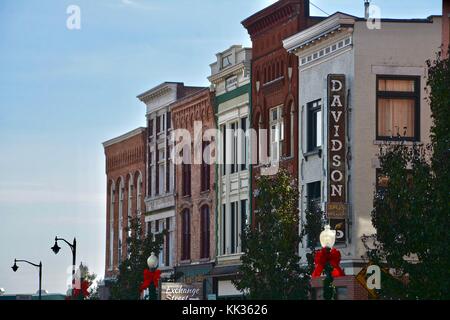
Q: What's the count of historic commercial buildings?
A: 6